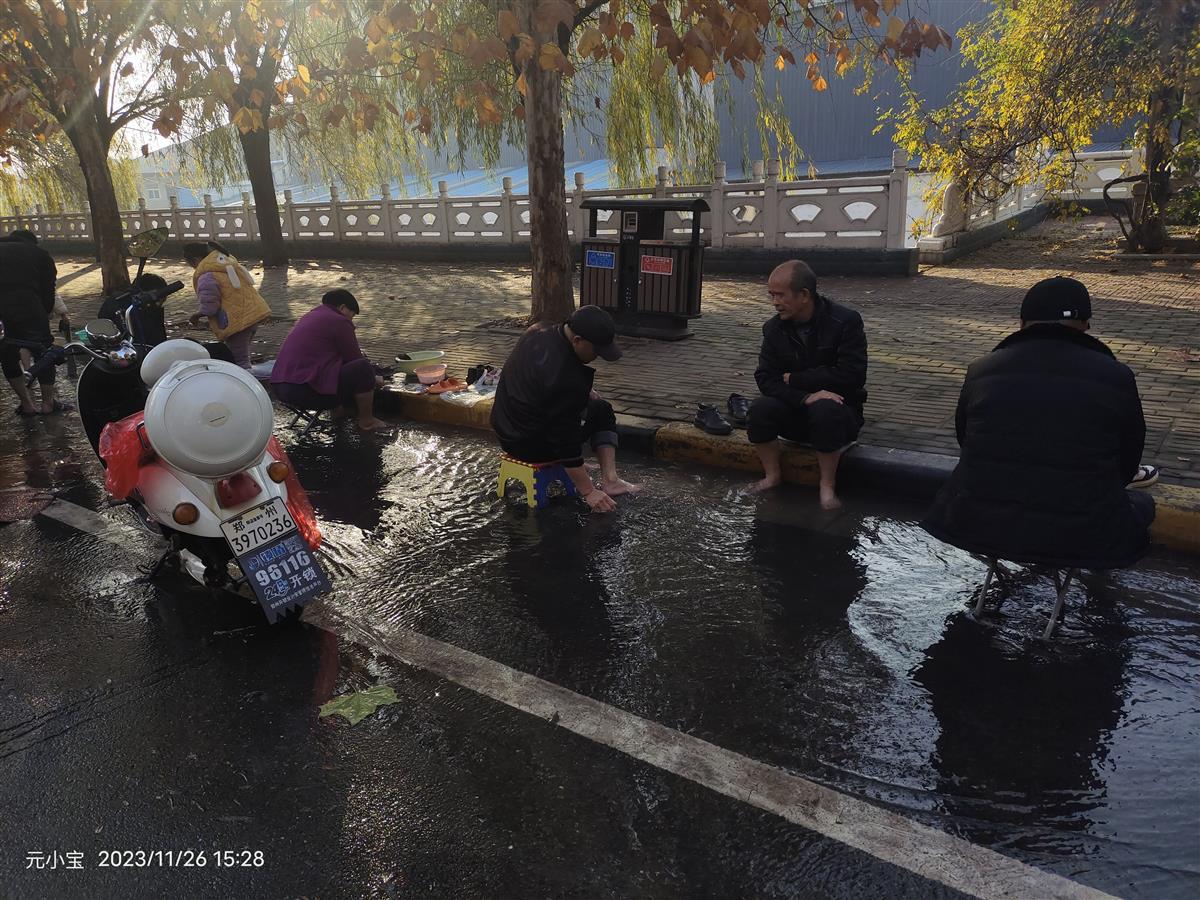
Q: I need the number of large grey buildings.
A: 1